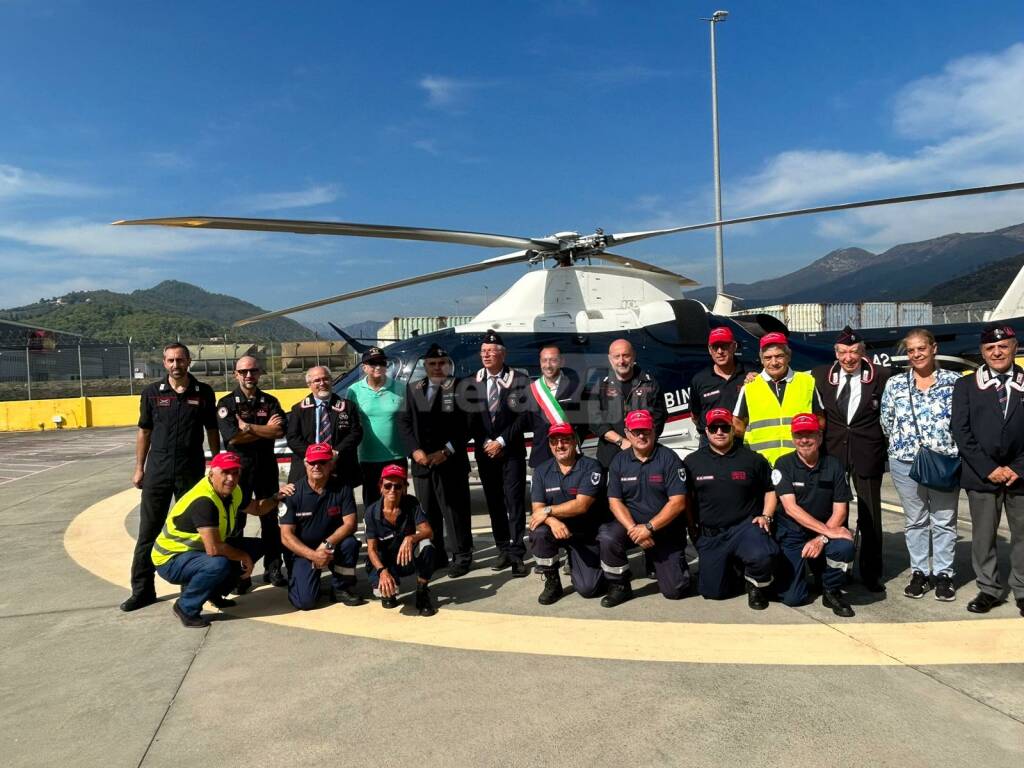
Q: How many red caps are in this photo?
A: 9